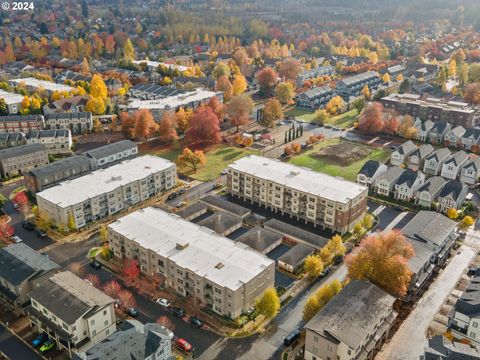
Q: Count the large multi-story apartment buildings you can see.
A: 3